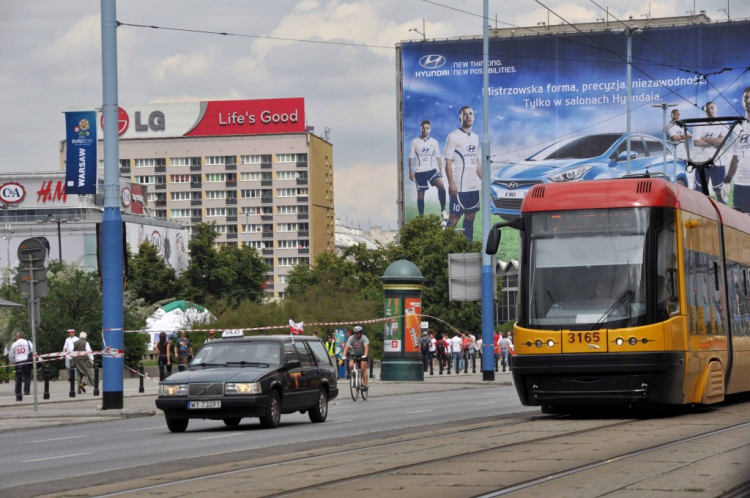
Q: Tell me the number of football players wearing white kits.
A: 5